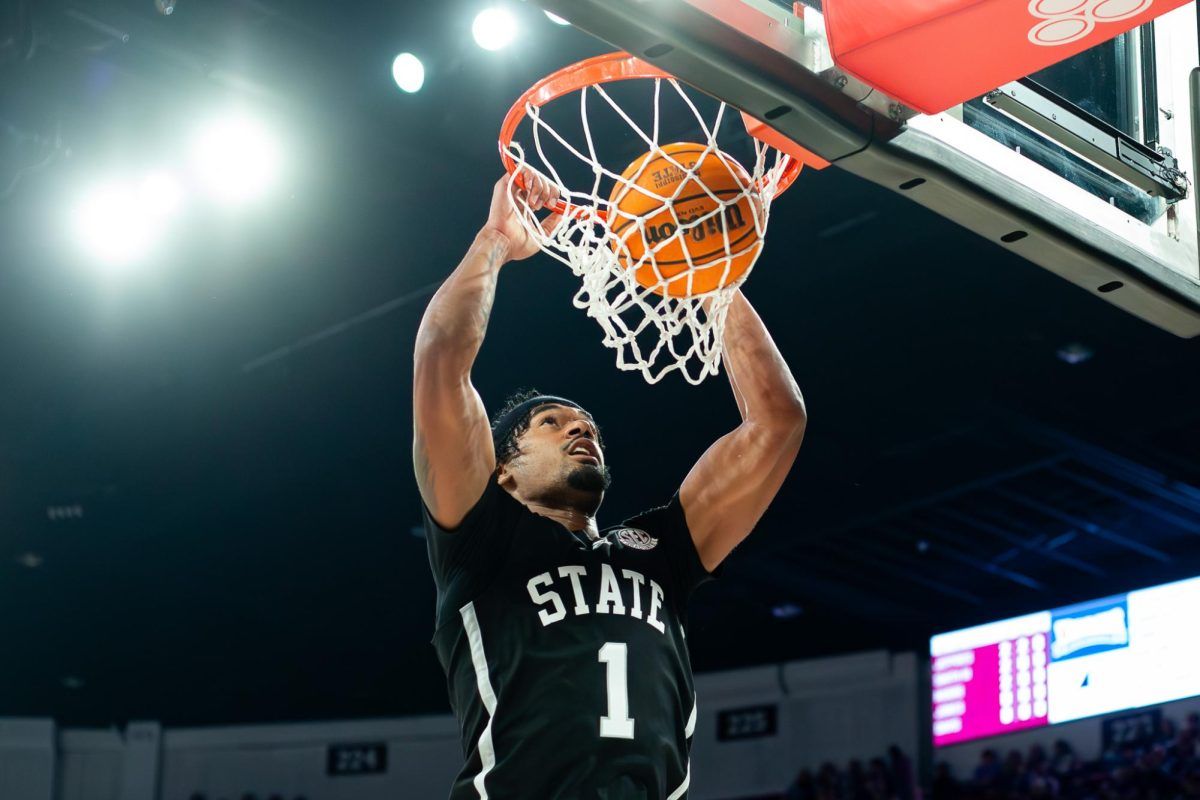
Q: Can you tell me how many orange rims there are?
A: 1